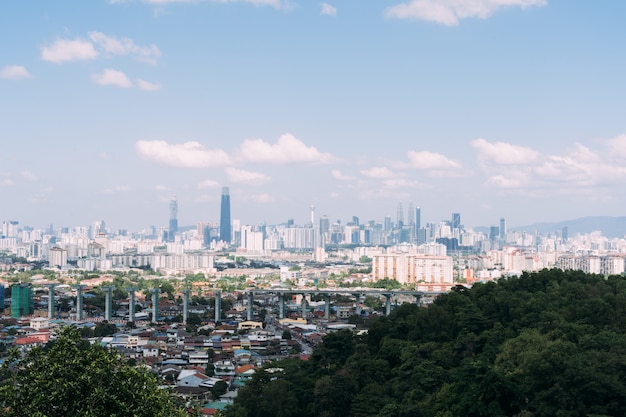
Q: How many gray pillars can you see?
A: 14